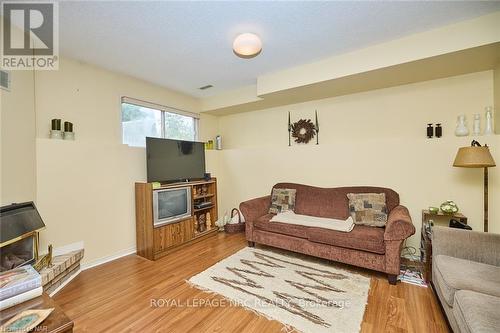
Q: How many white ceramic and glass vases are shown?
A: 3